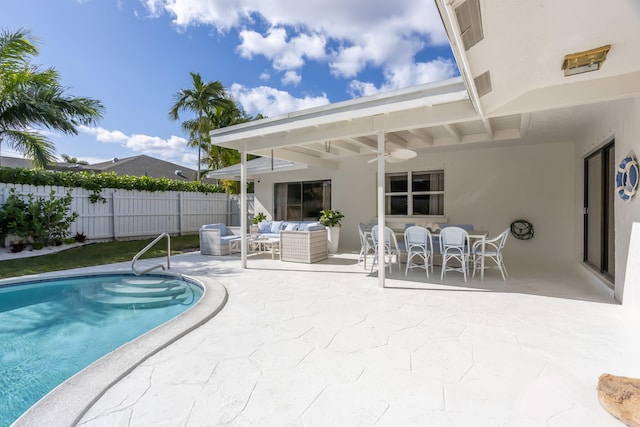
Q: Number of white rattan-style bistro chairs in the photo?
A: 5